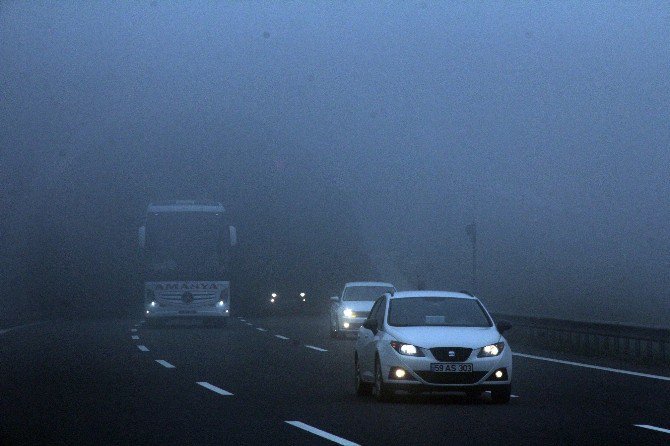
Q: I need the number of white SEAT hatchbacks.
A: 1